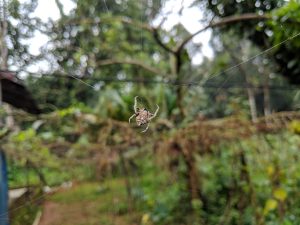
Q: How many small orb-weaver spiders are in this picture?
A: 1